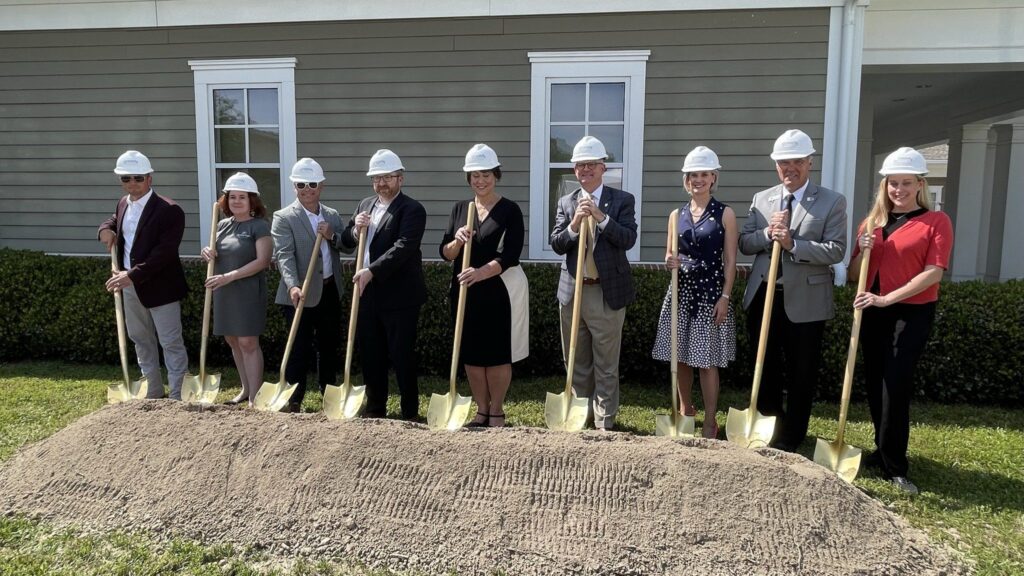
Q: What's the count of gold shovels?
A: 9